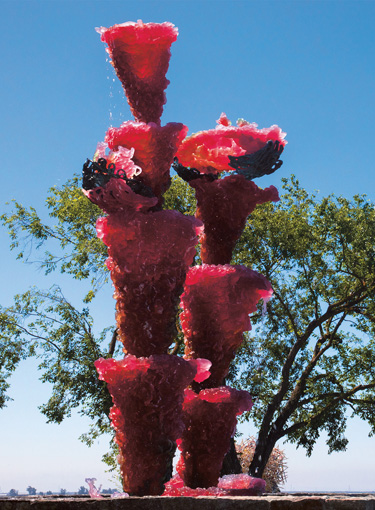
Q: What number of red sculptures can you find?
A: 2